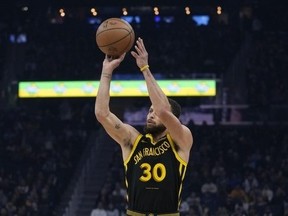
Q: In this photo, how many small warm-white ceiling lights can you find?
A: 6